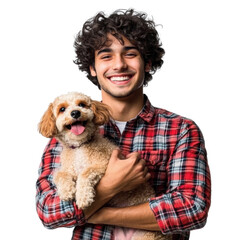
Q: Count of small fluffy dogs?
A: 1